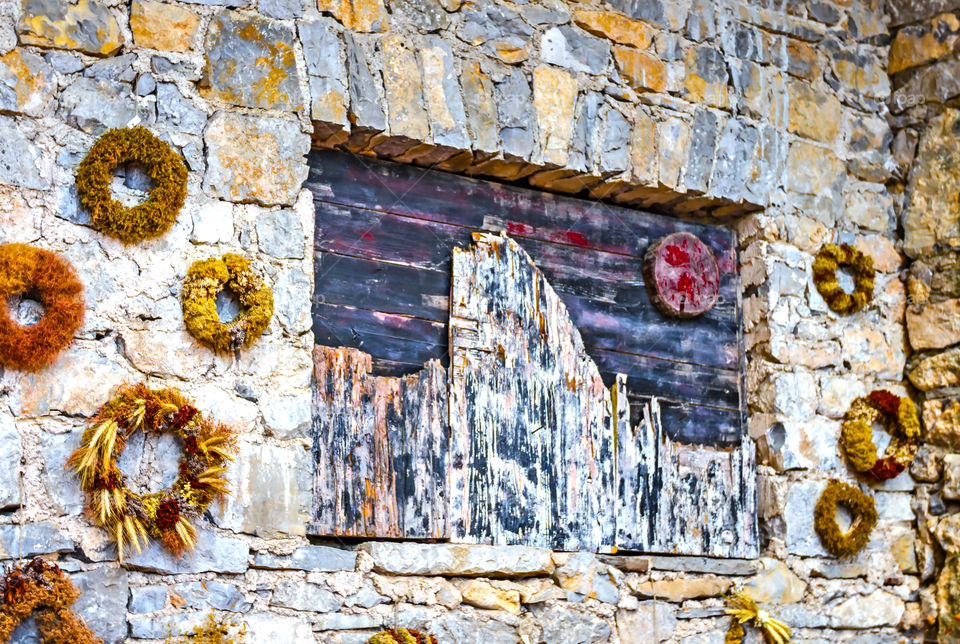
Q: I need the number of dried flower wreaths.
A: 11